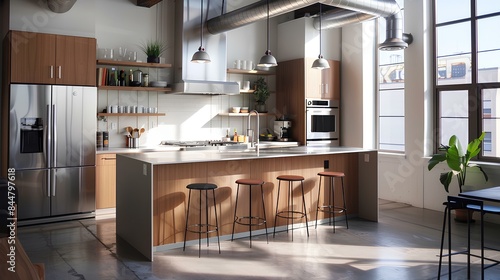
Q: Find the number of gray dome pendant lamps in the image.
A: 3